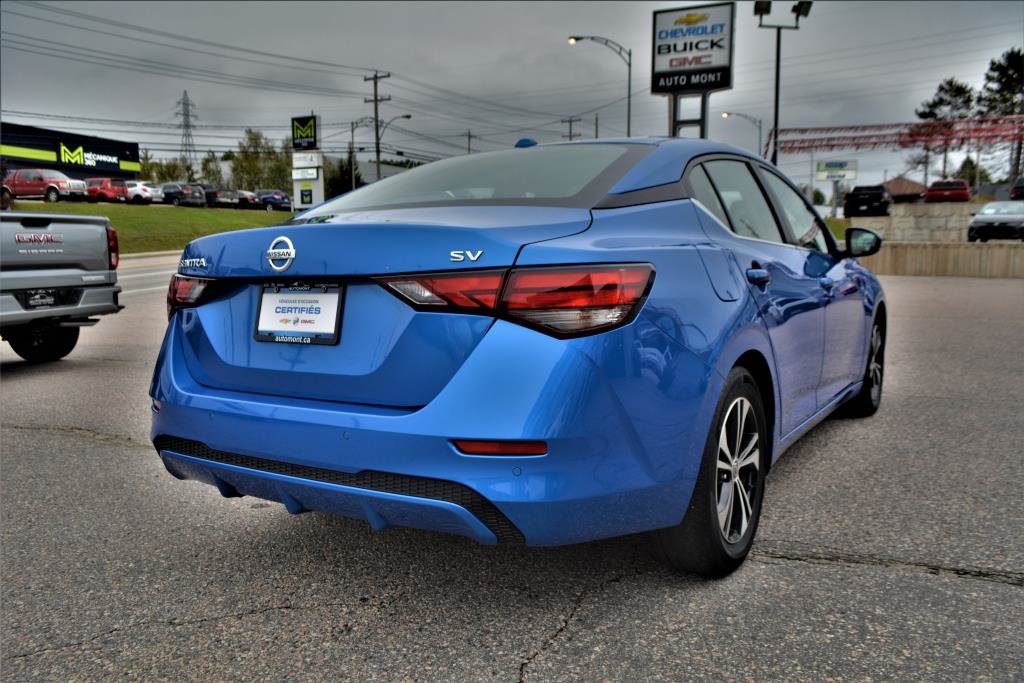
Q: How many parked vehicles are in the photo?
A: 13